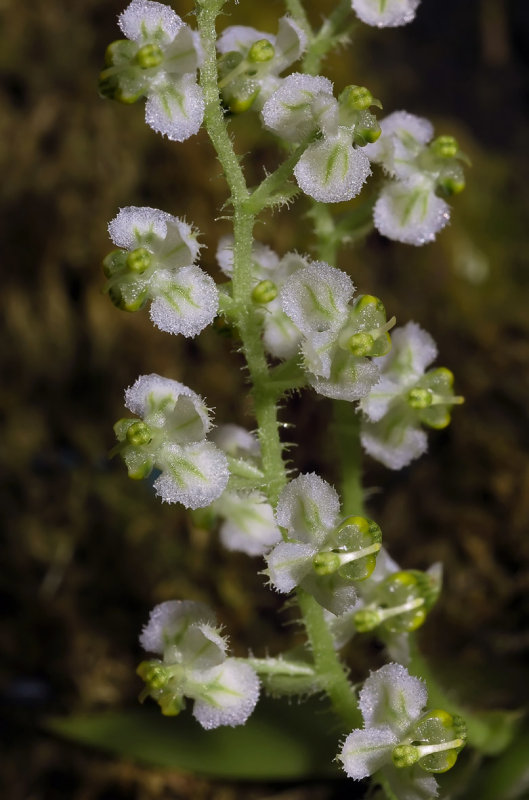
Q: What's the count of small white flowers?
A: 15